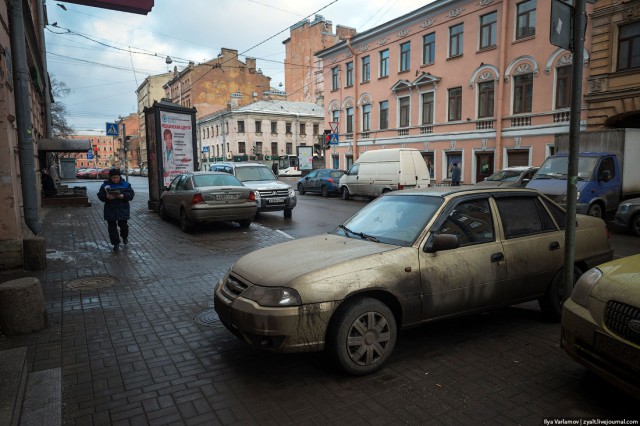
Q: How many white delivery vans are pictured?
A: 1